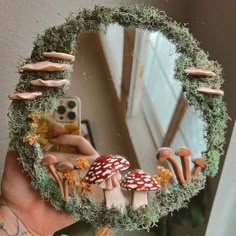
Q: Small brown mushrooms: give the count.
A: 5